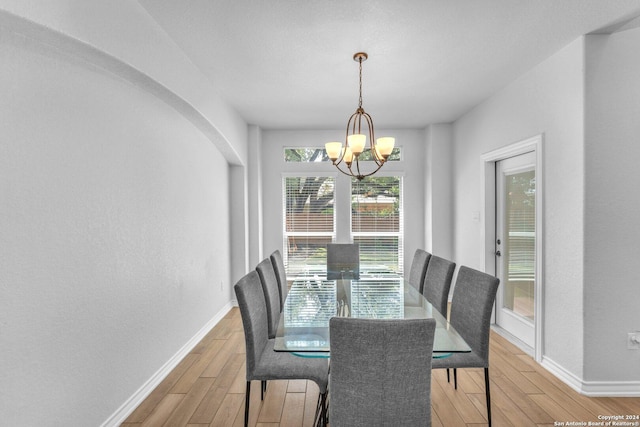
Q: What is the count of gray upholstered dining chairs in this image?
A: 8